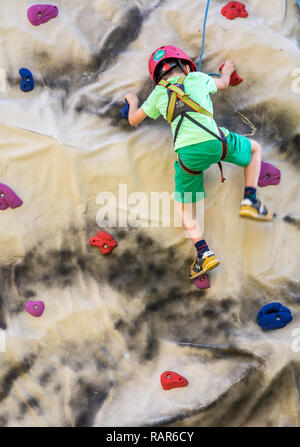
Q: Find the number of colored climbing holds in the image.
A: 12